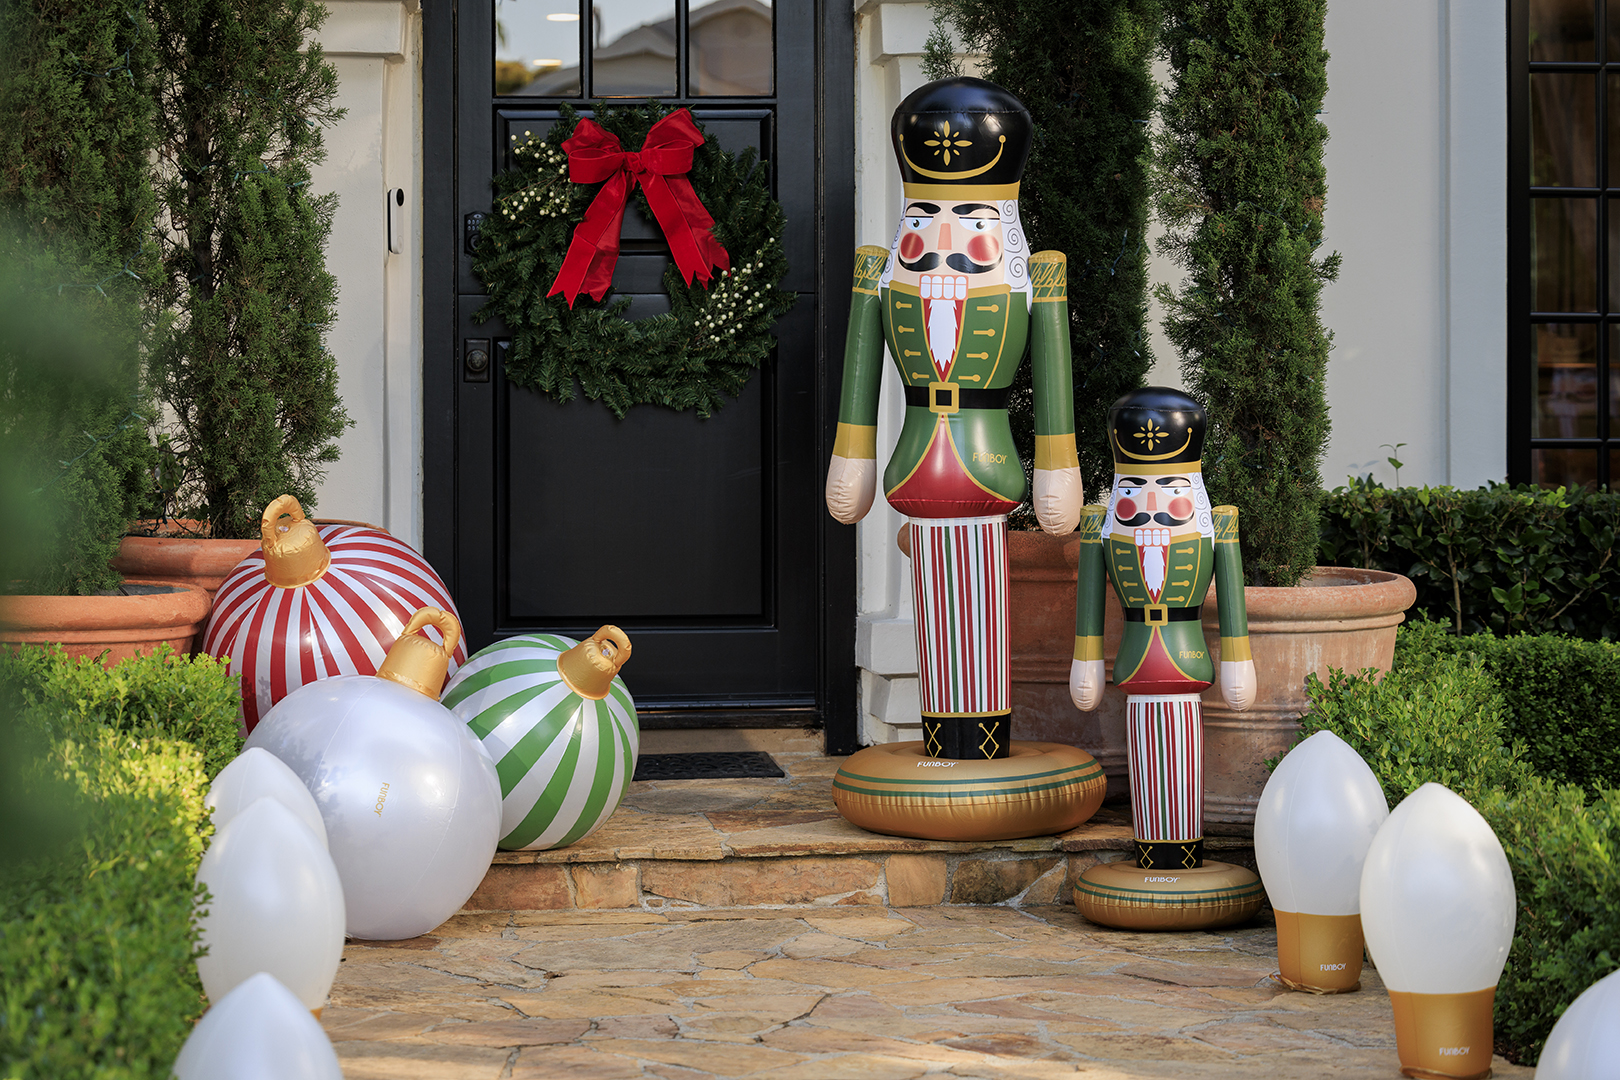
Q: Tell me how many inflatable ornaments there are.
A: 3